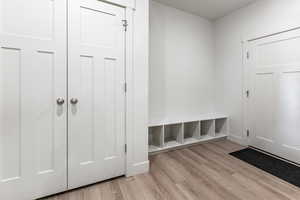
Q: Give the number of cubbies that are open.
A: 5